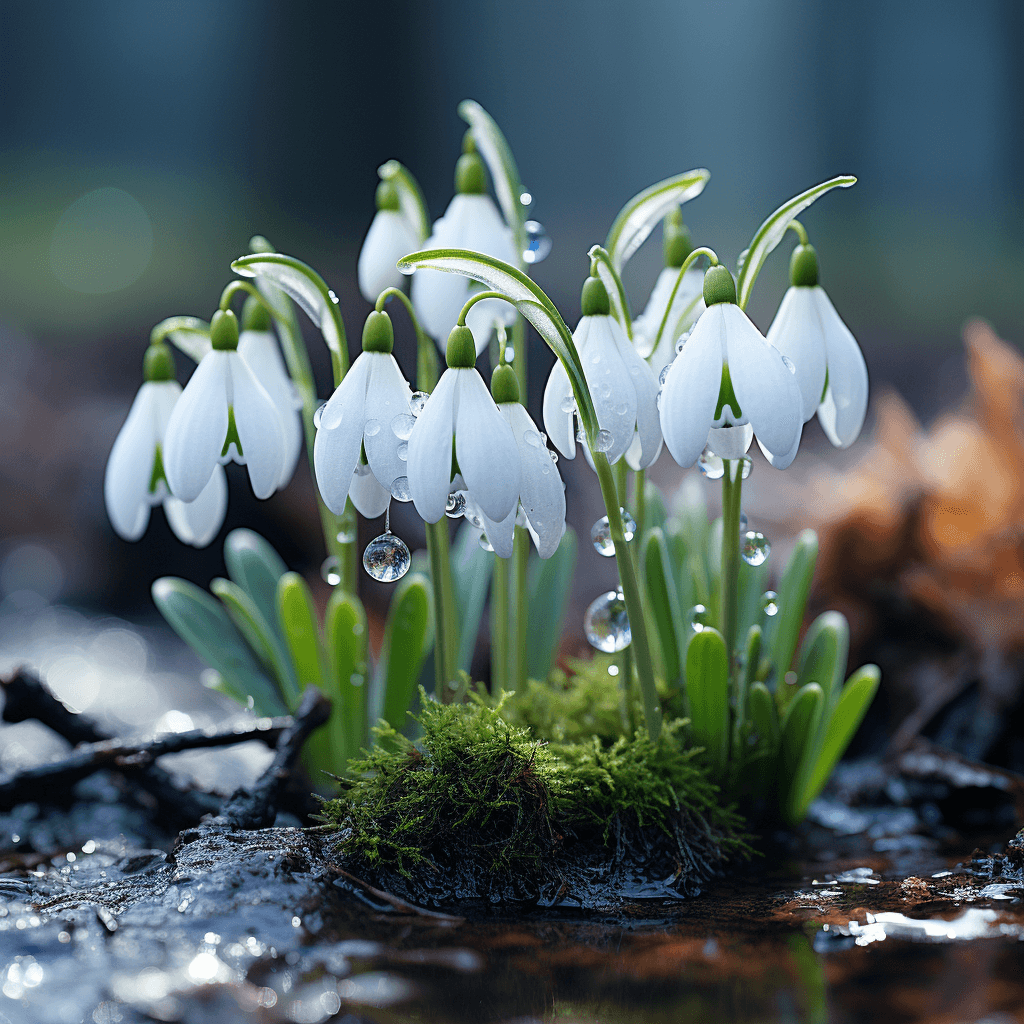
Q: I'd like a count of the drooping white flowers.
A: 12